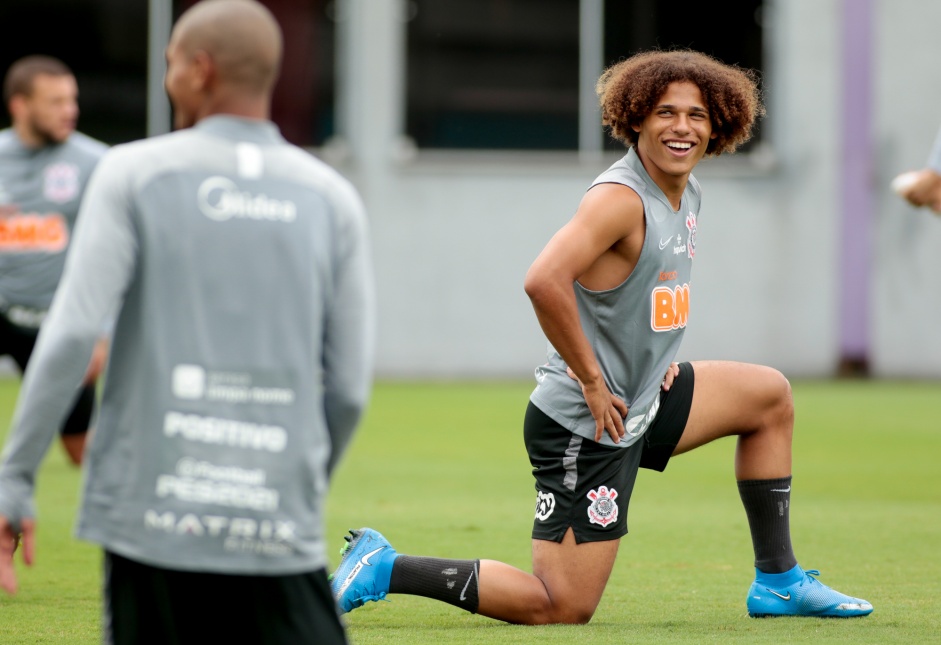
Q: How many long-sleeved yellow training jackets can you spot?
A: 0